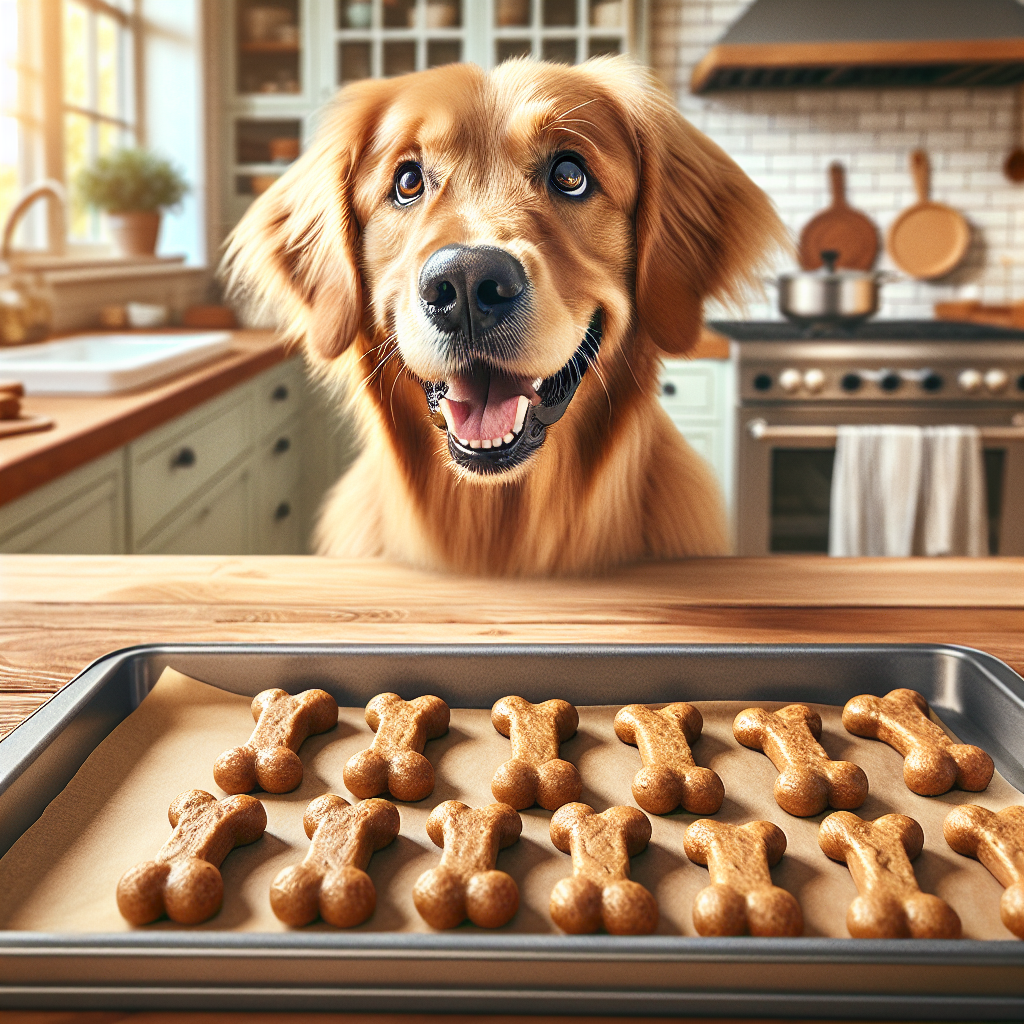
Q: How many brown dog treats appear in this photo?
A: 13